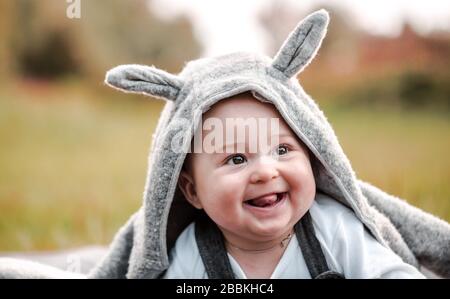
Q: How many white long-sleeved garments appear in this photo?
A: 1